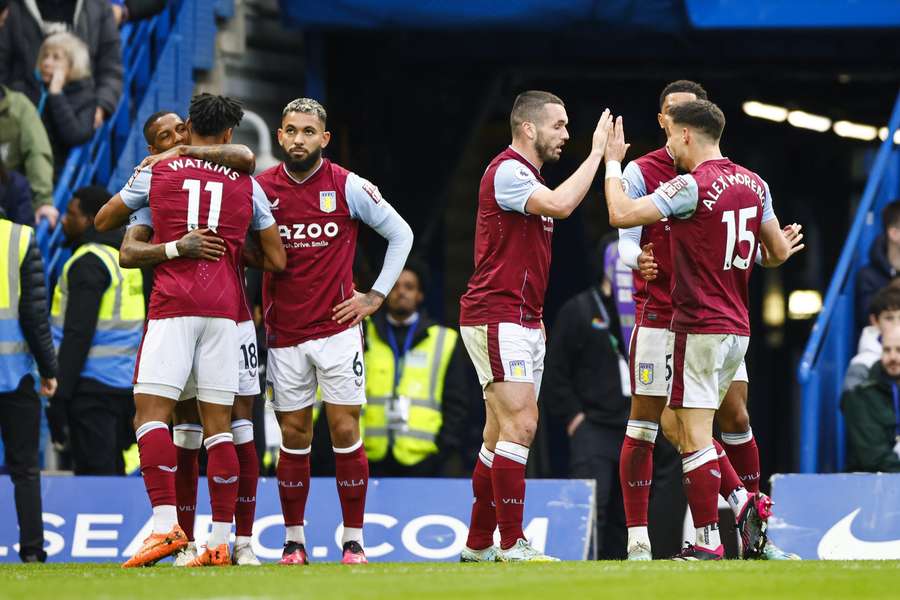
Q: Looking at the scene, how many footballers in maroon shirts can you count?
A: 6